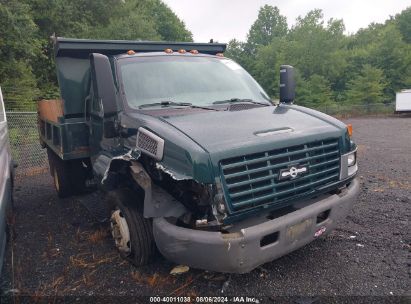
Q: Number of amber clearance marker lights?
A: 5